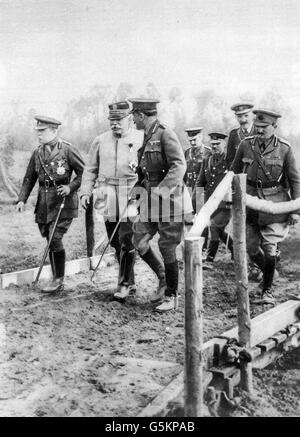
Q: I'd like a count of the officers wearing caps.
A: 7